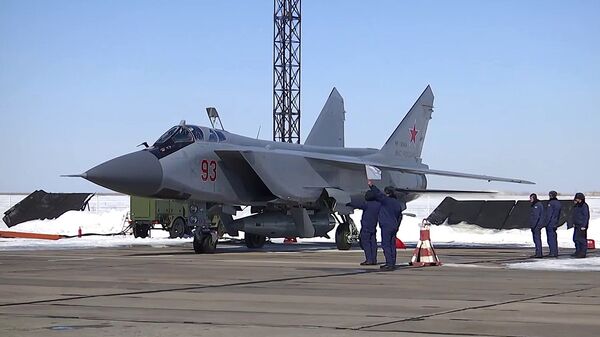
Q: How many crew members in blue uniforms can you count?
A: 5